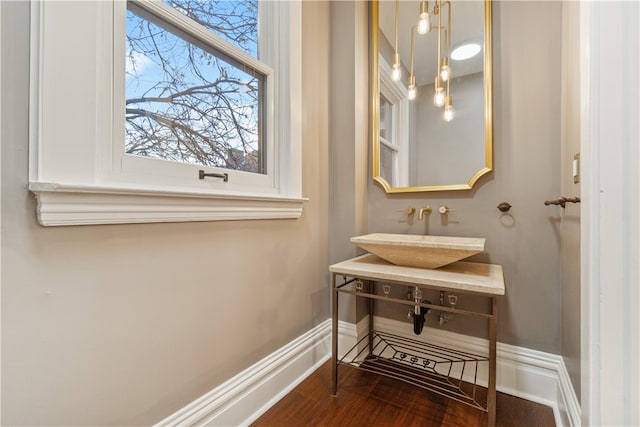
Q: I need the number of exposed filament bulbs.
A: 6